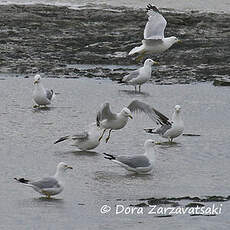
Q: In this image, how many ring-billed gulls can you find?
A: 8